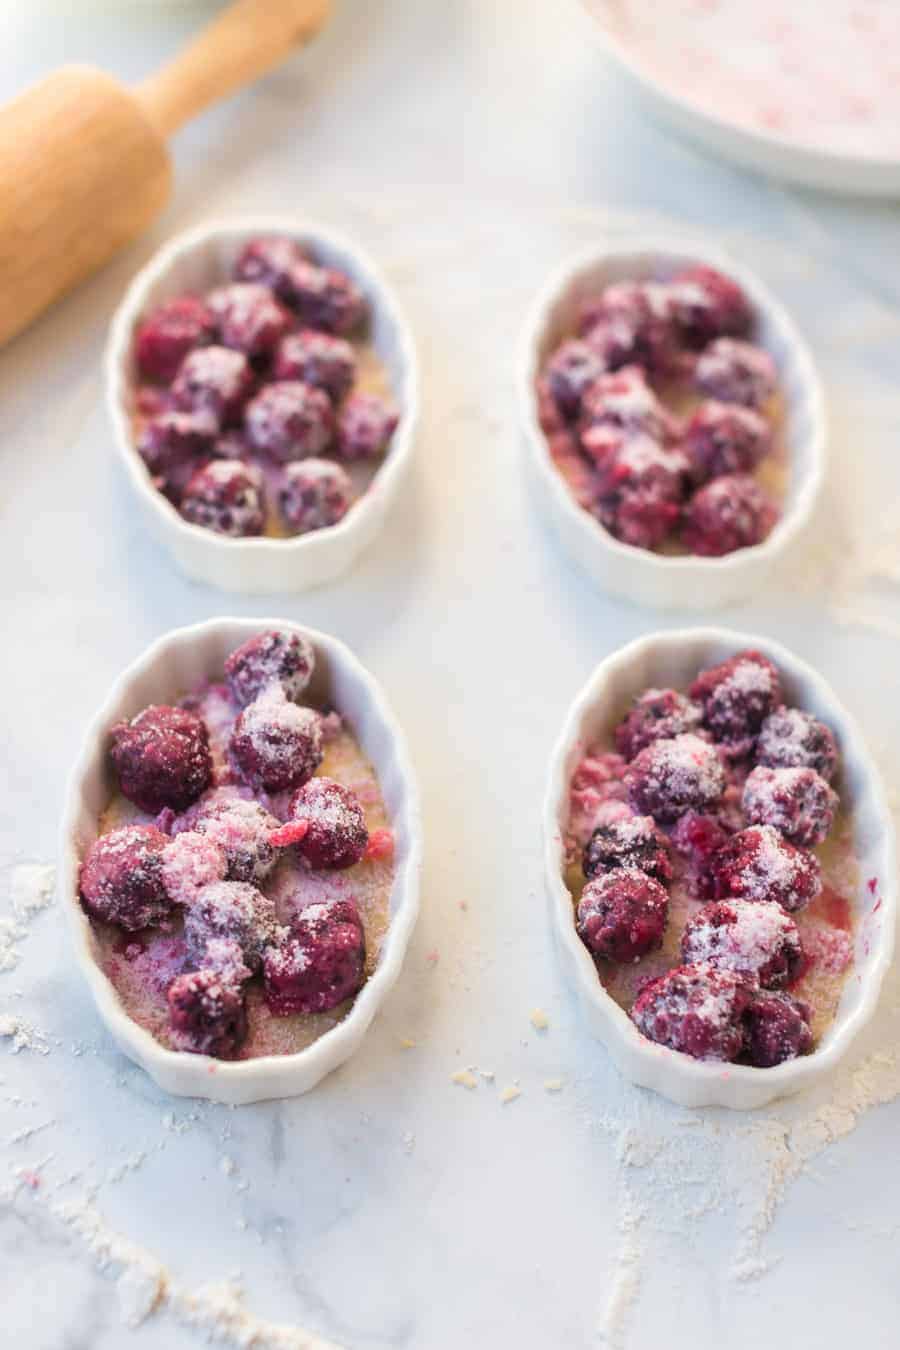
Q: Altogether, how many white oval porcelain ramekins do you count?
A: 4